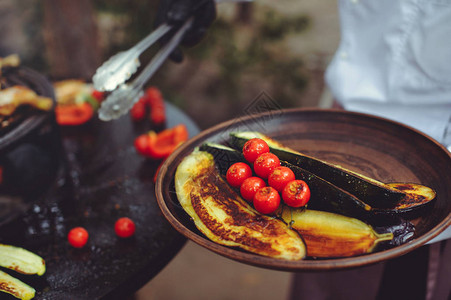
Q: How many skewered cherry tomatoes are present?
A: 7